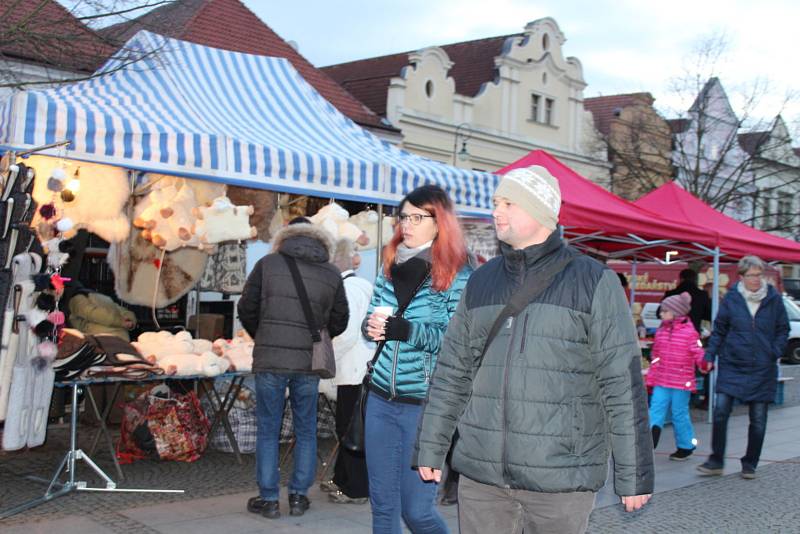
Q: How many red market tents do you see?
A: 2